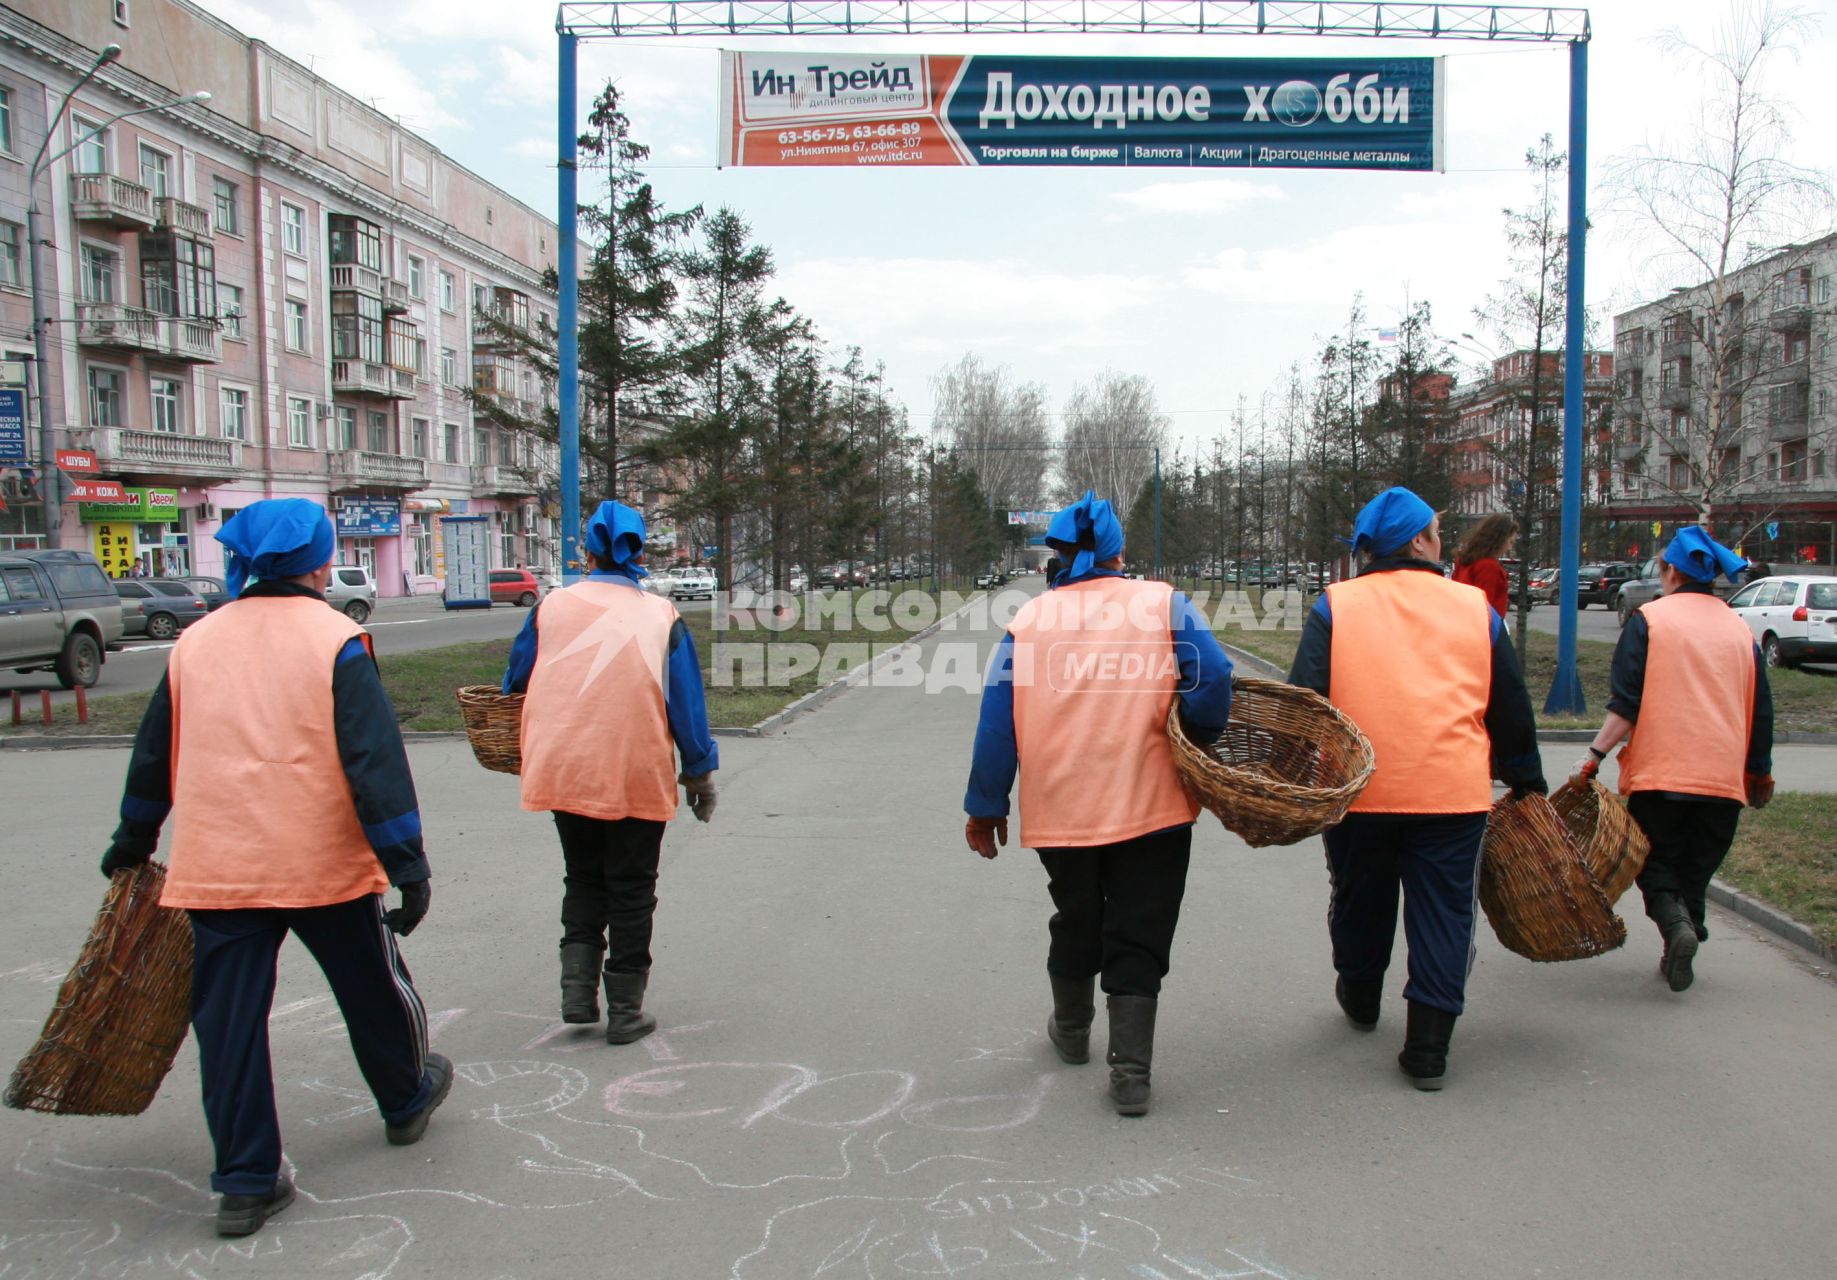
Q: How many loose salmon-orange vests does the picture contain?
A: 5